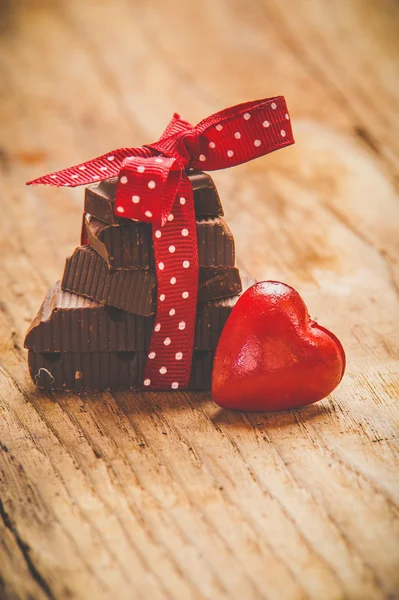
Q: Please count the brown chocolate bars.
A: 5